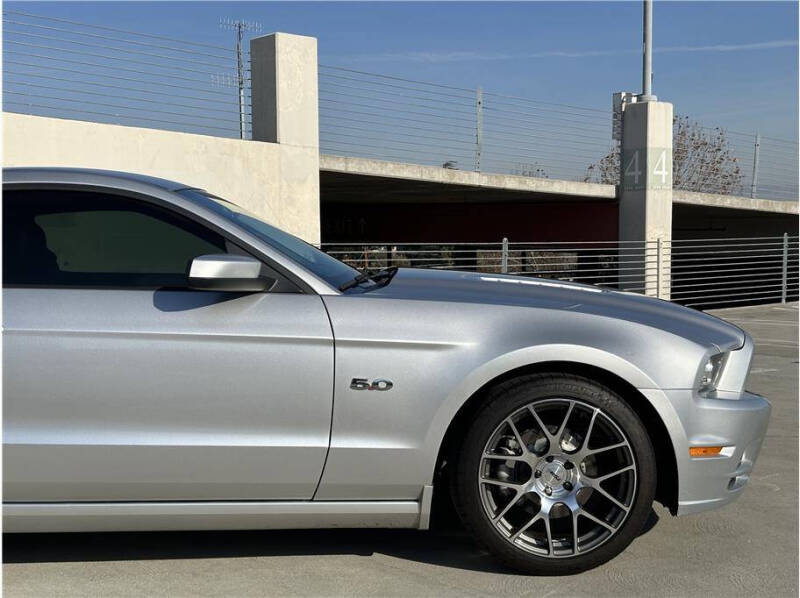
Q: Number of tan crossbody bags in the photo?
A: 0